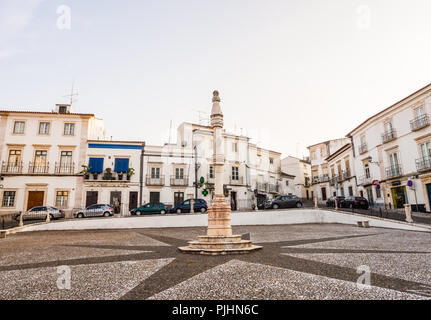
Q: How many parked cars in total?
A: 7